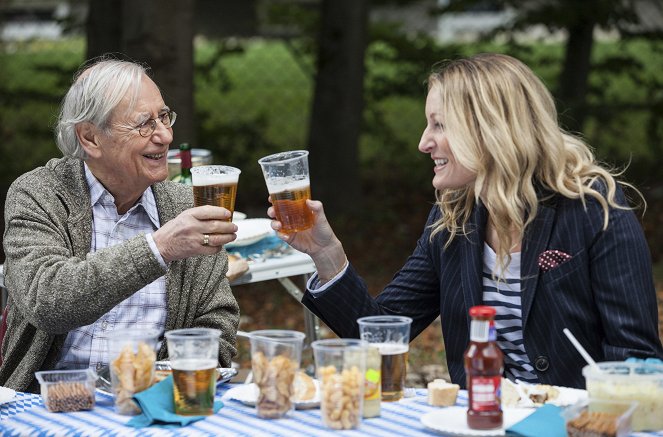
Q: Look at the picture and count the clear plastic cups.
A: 7